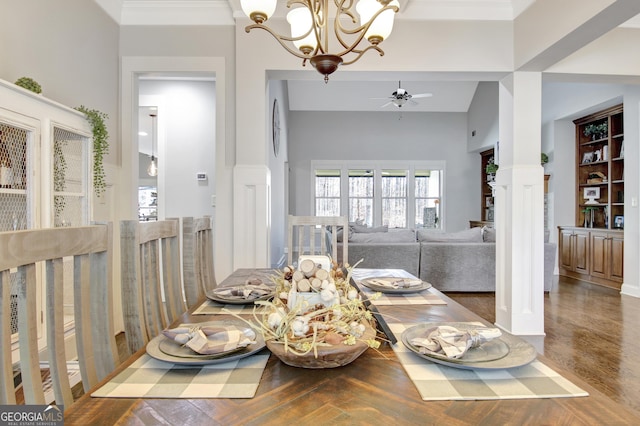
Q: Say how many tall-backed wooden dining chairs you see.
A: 4